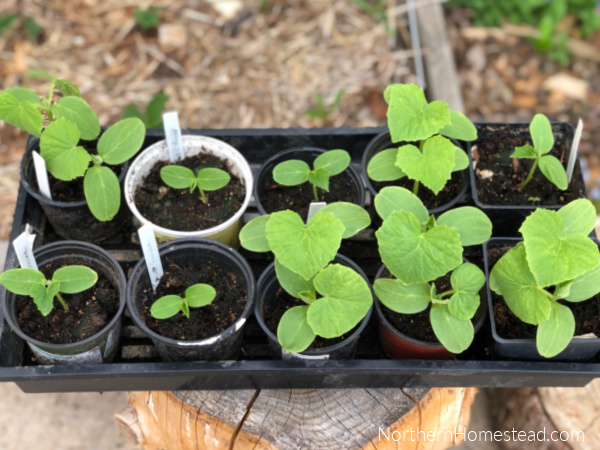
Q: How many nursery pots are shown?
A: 10